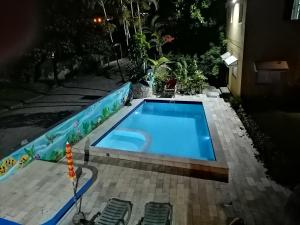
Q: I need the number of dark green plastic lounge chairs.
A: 2